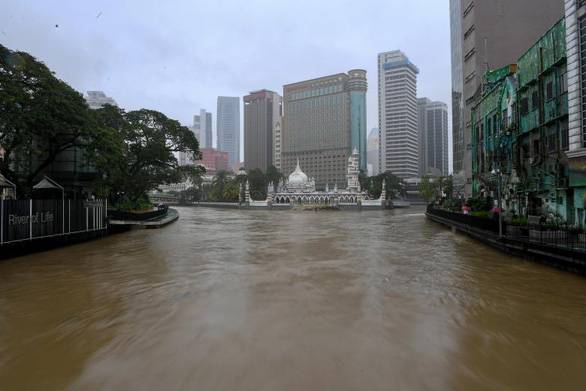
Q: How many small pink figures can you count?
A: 2